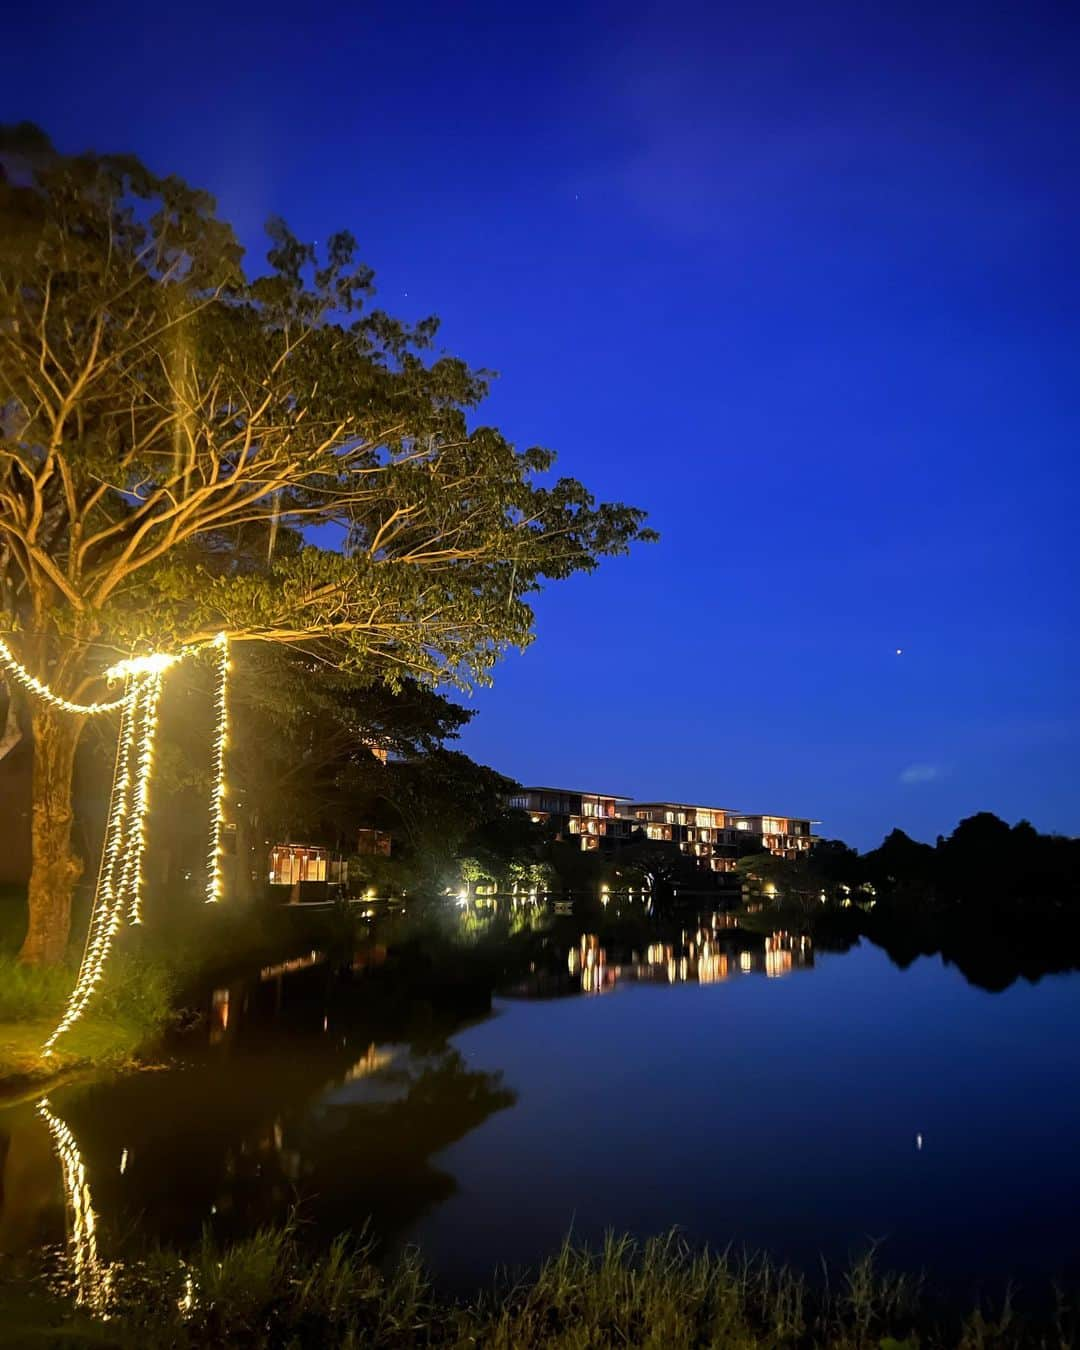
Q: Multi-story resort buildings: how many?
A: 3